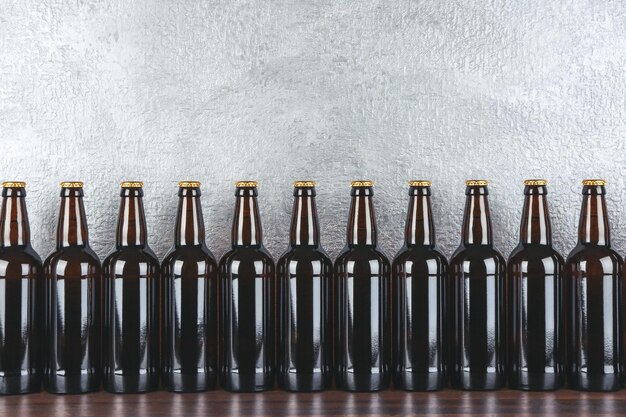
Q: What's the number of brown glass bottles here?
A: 11